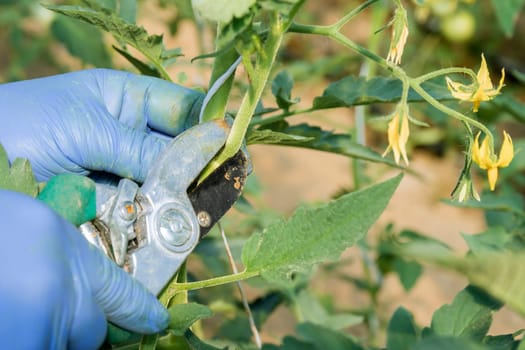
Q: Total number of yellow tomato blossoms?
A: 4